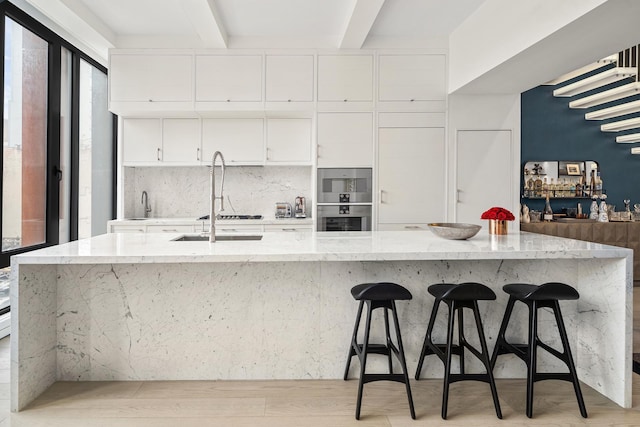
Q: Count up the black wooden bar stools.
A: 3